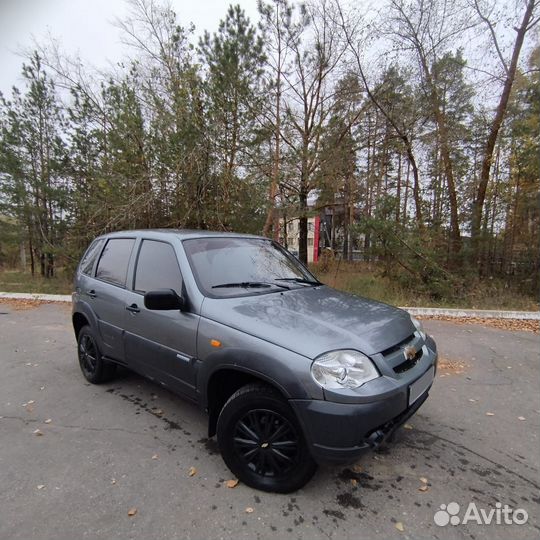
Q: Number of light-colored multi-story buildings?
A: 1